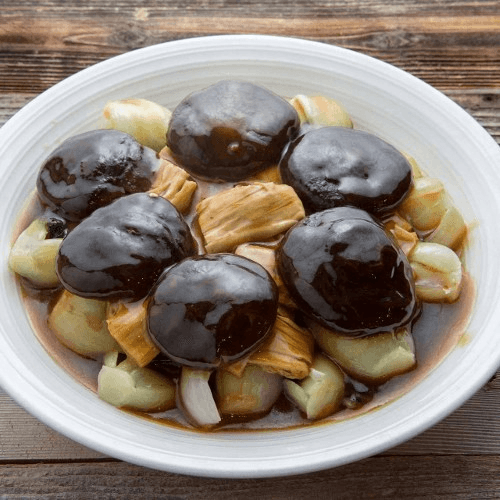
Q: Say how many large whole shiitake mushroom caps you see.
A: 6